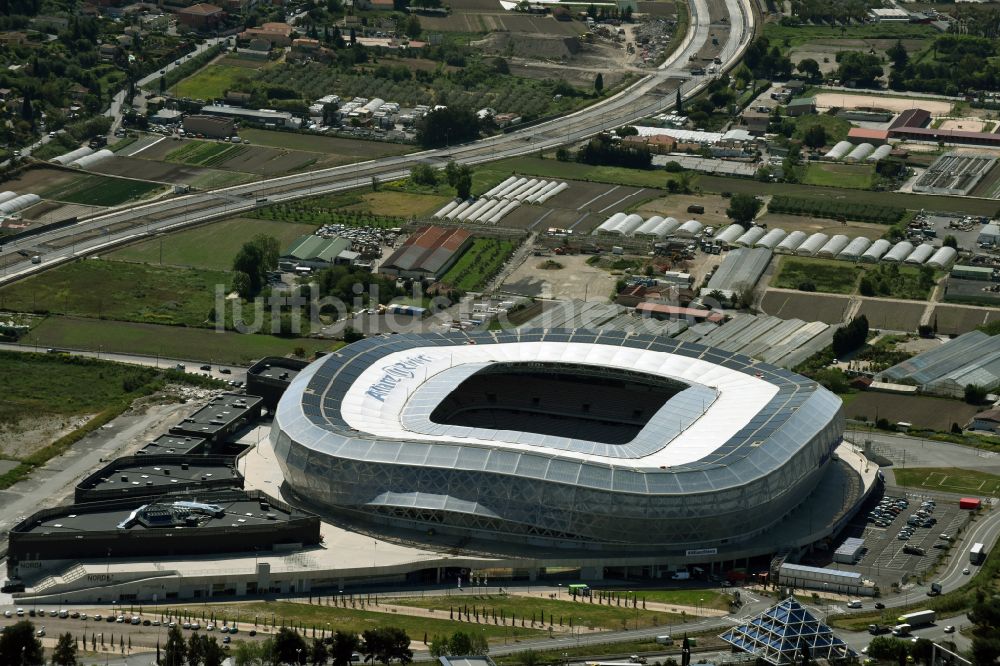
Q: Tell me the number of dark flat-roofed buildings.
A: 5